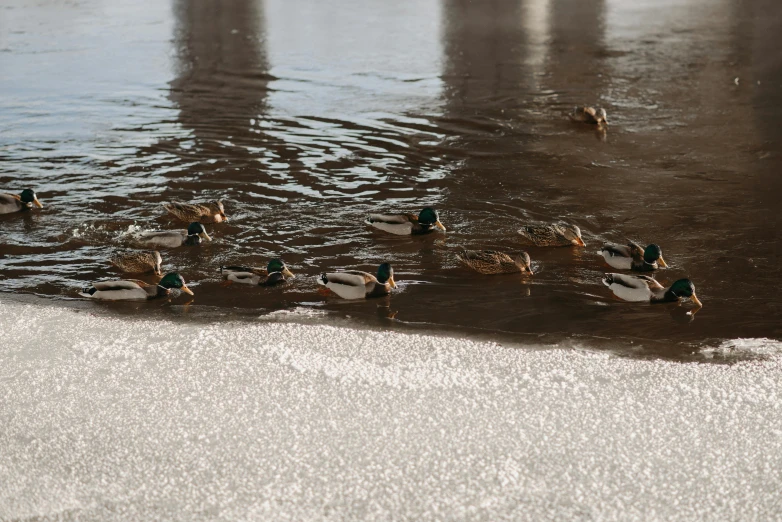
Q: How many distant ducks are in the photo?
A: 1